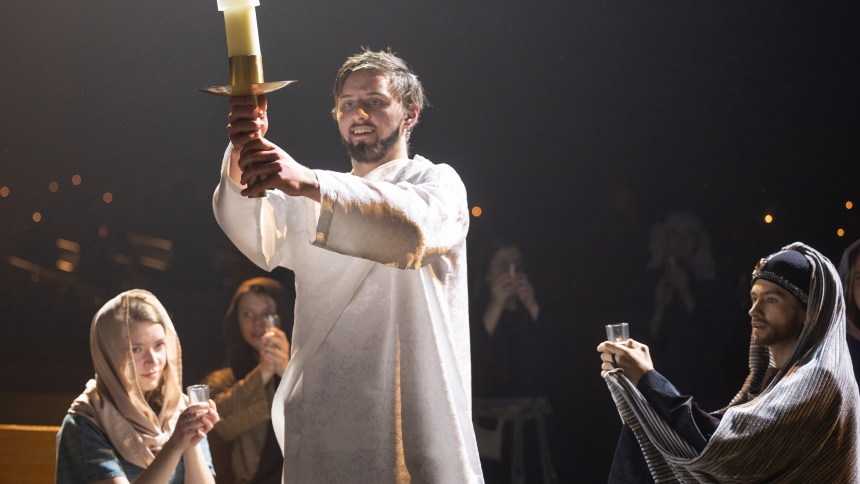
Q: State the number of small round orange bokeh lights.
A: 10